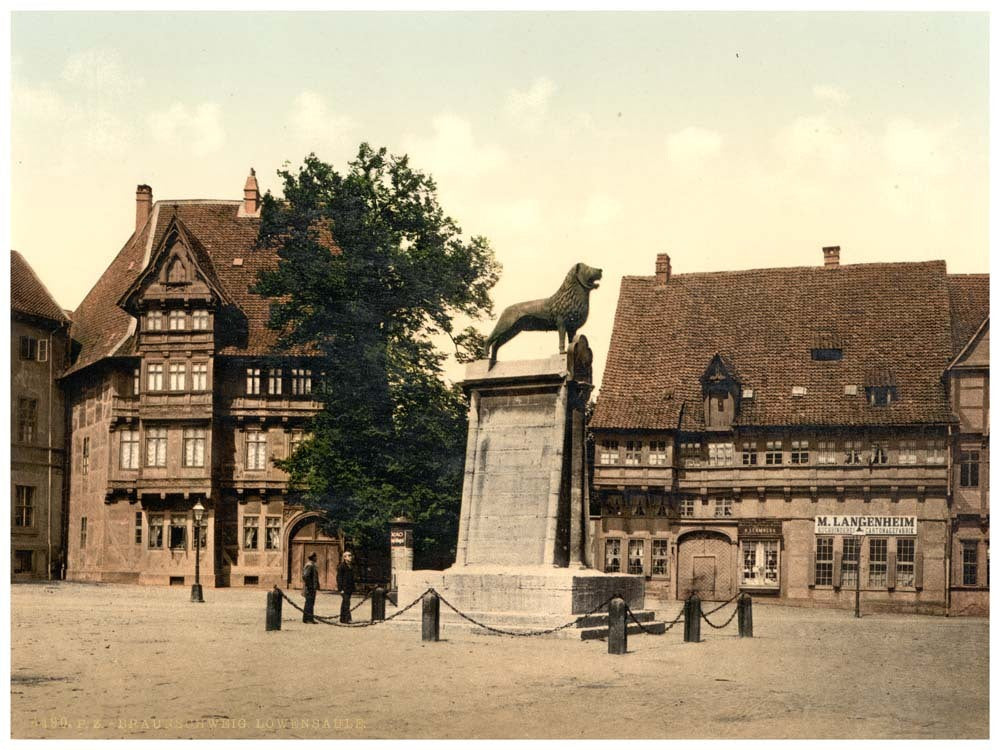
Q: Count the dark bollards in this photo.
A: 6